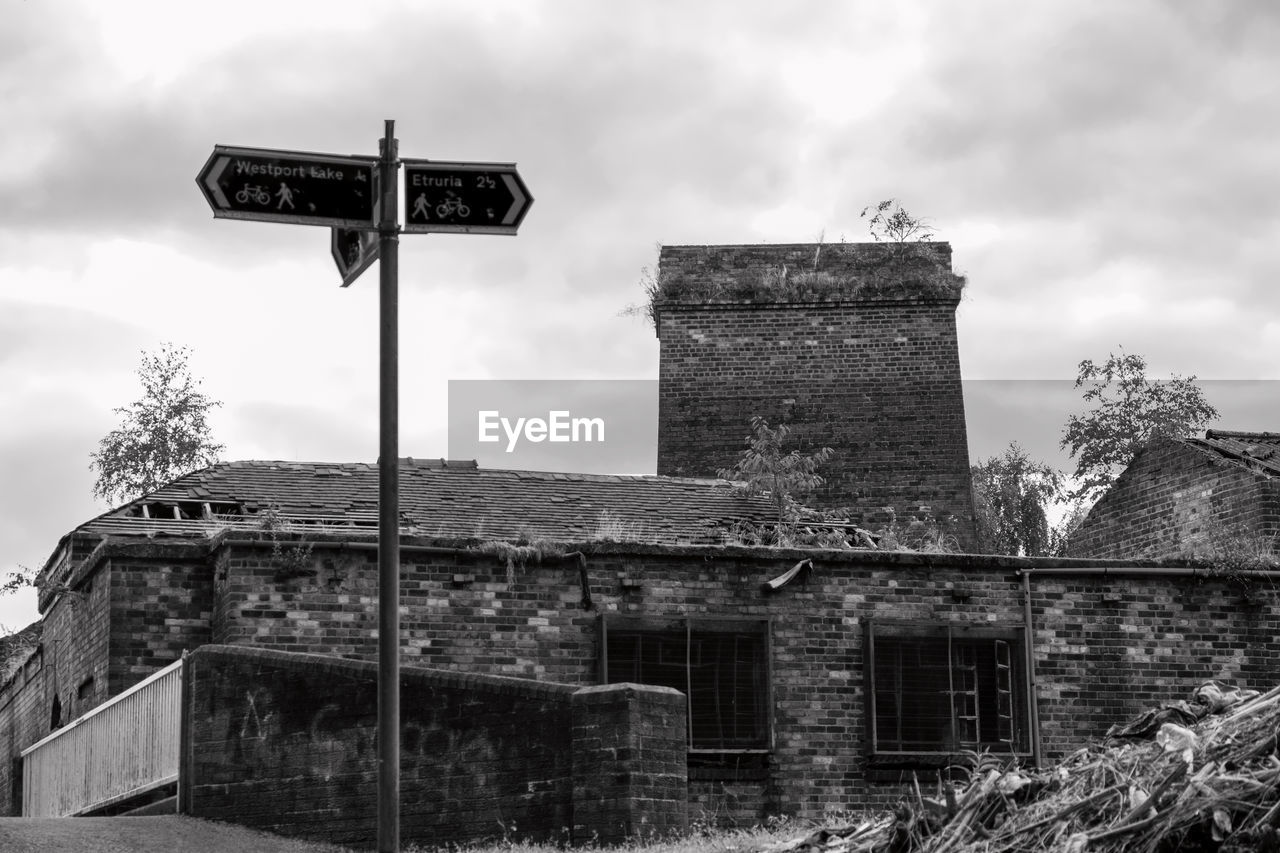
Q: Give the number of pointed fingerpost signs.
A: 3